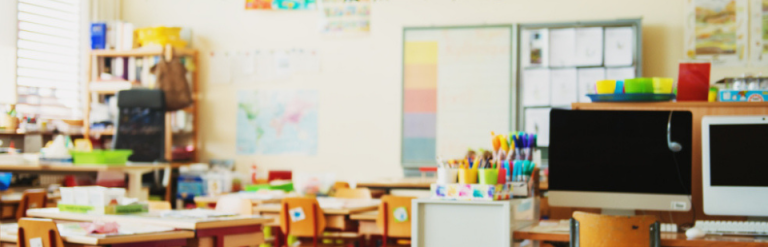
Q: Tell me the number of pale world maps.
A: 1